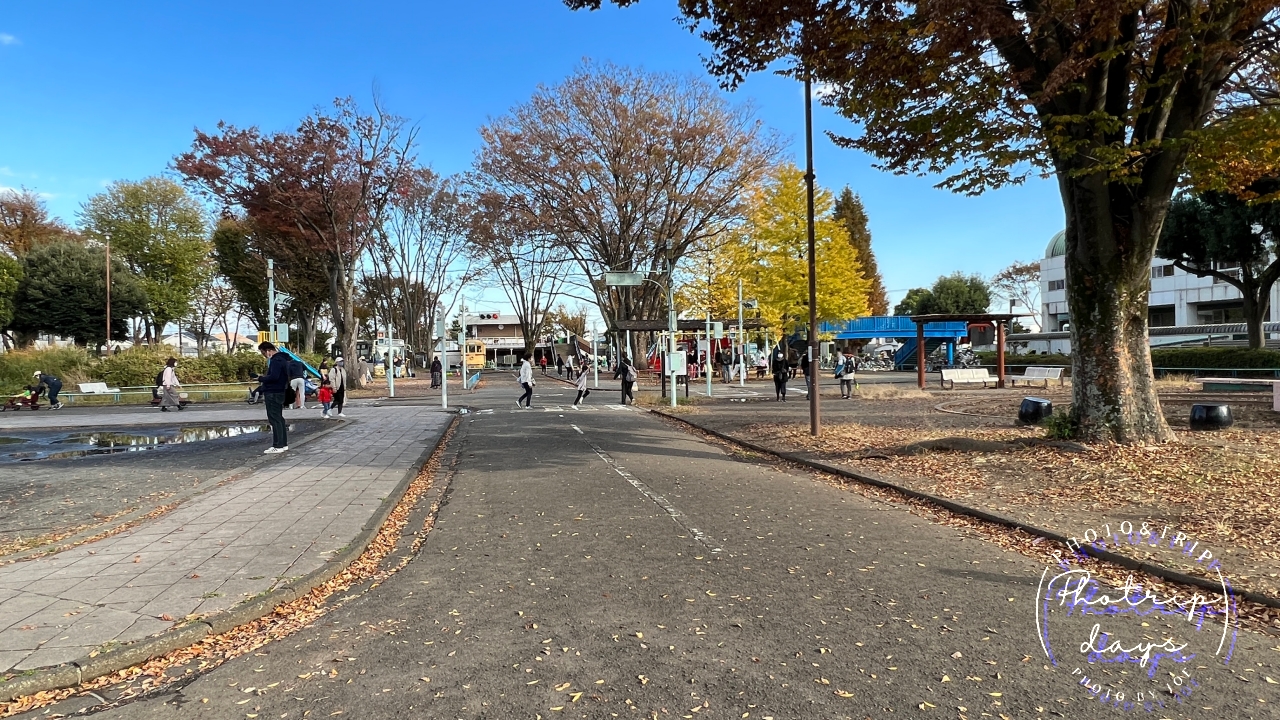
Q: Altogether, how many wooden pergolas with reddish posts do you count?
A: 1